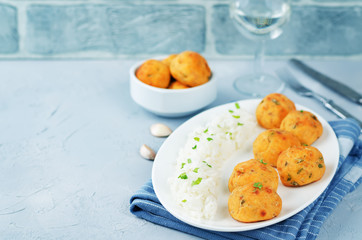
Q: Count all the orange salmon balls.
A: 10